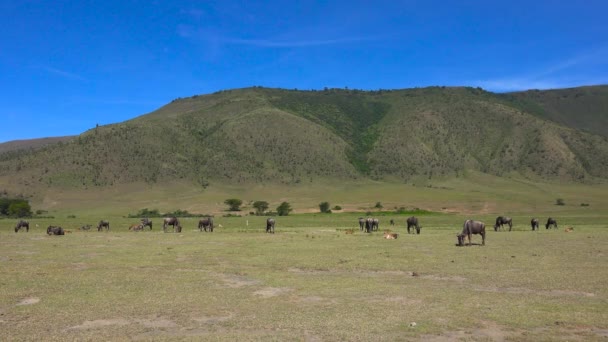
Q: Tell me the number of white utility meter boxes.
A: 0